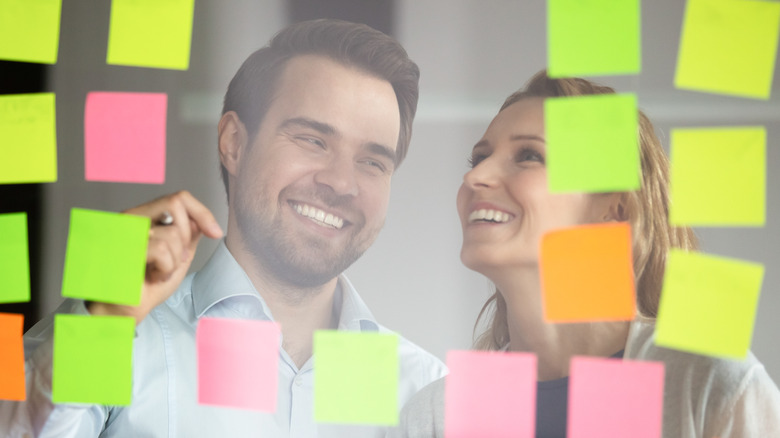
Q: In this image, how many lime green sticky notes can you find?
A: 6